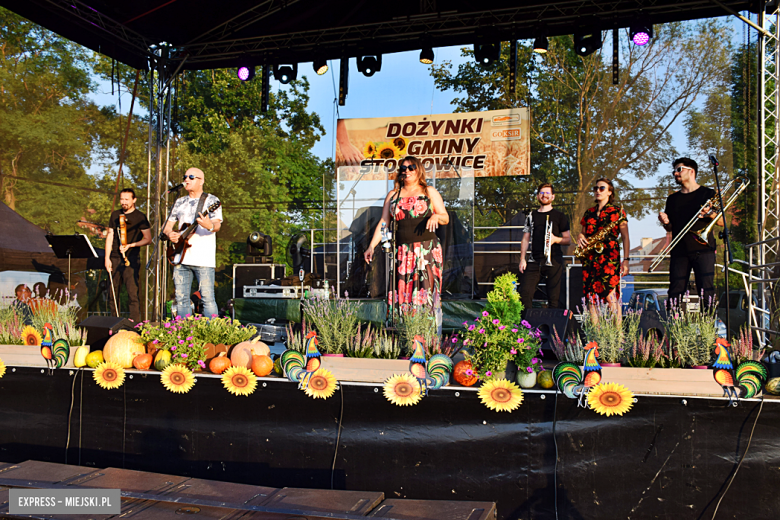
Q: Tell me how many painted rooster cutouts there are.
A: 5